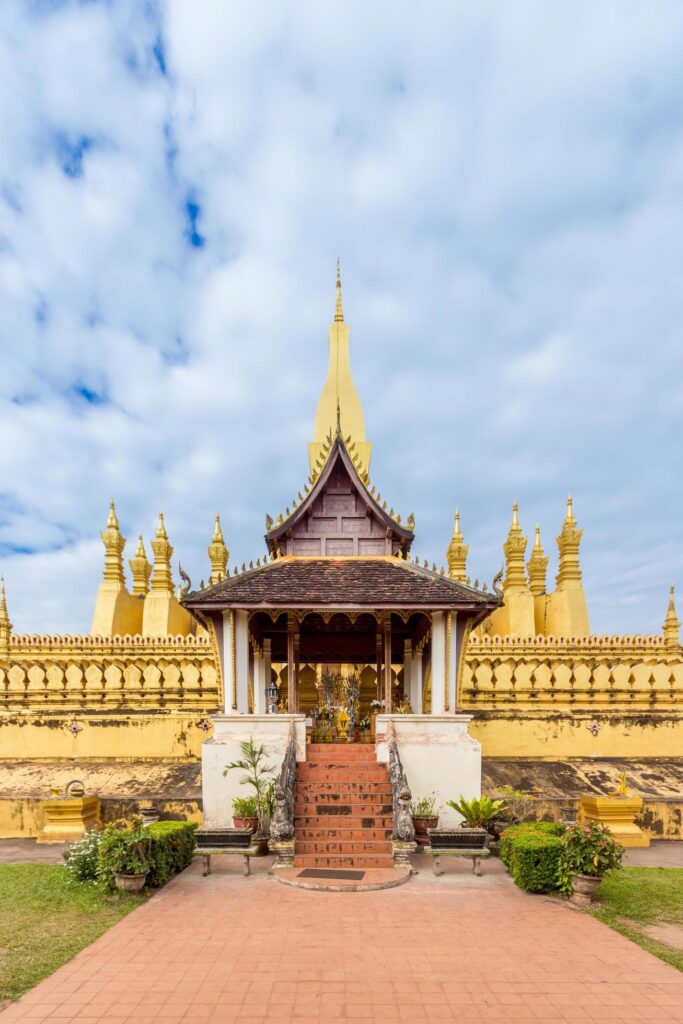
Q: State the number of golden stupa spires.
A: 11